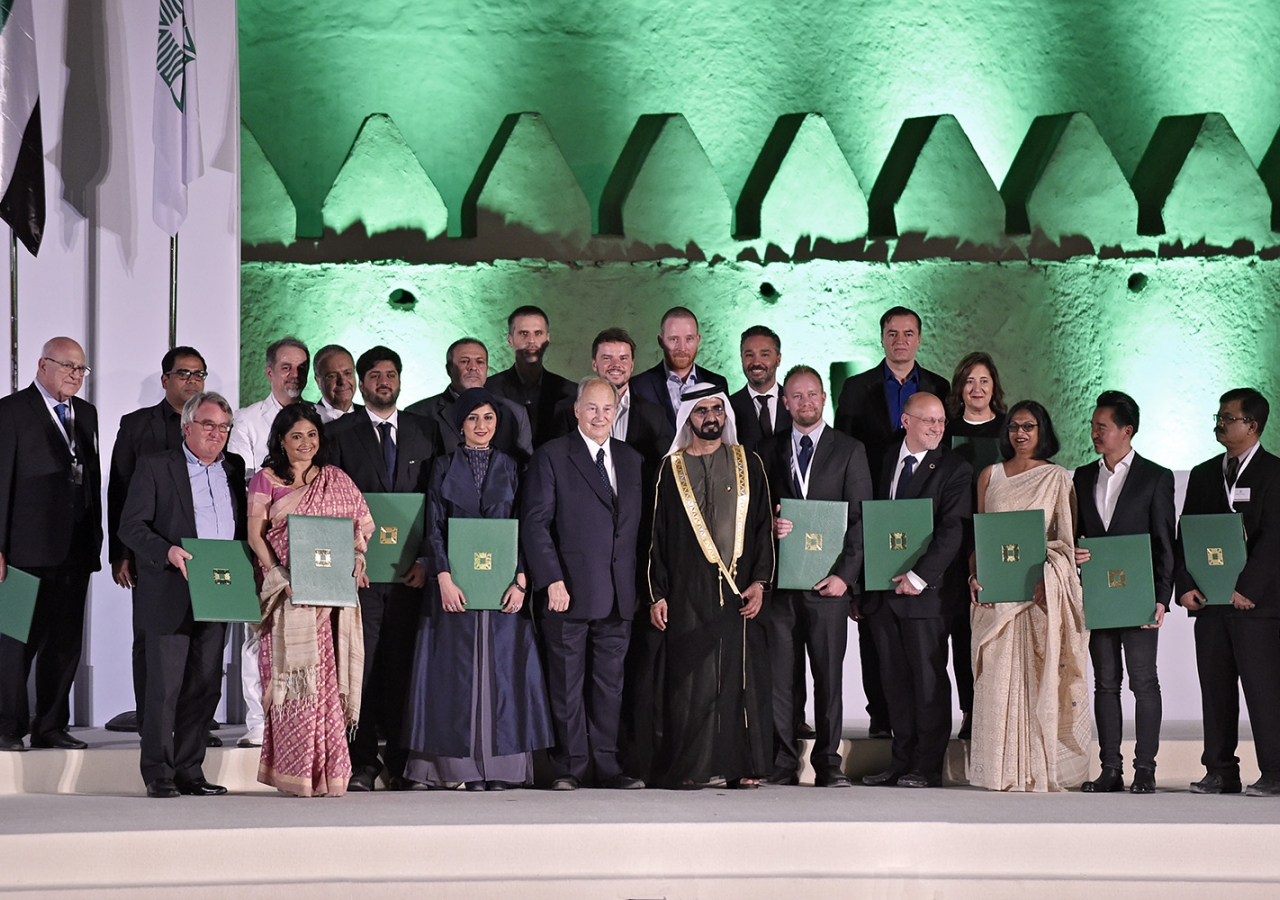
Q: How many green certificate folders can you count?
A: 11